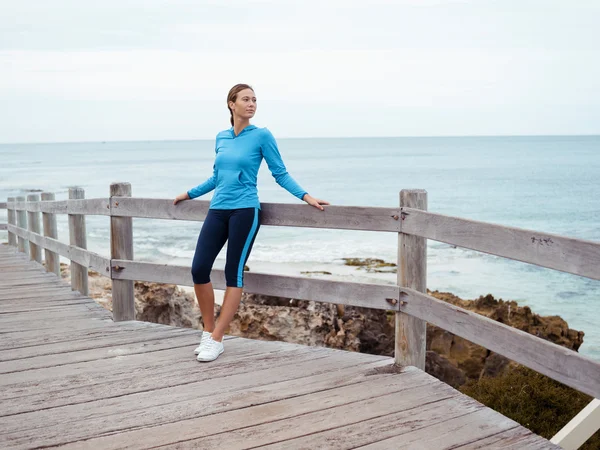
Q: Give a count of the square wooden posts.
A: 7